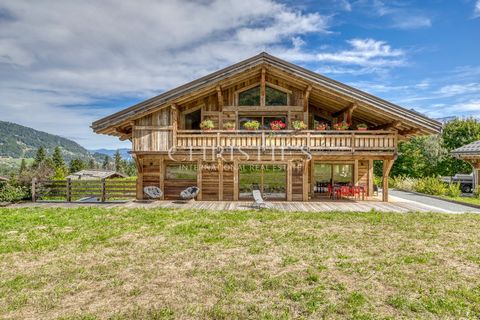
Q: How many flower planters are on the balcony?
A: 8